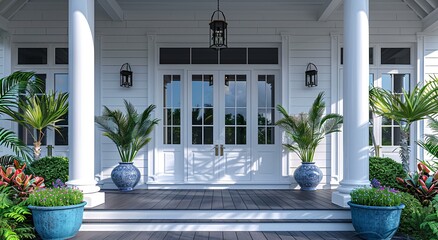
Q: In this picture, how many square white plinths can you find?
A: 2